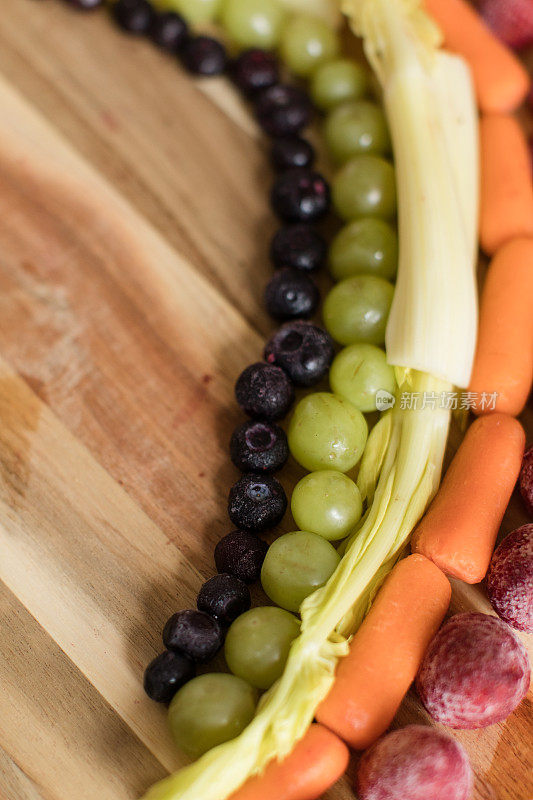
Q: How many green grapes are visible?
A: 14